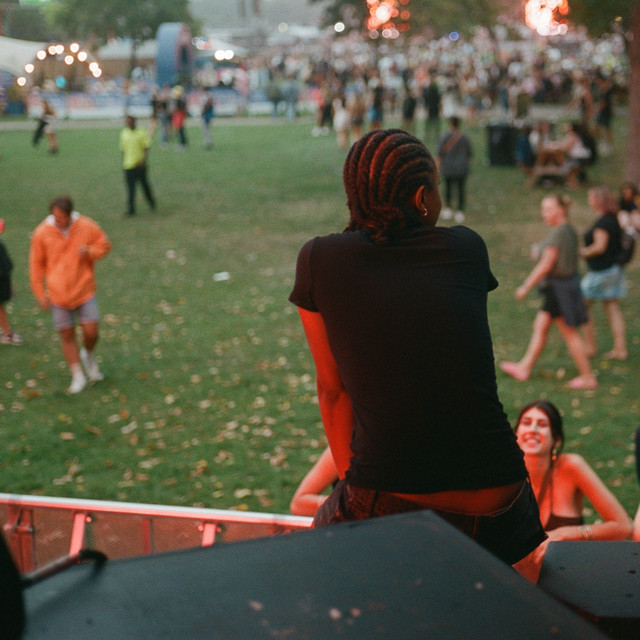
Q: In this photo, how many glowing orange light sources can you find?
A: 2